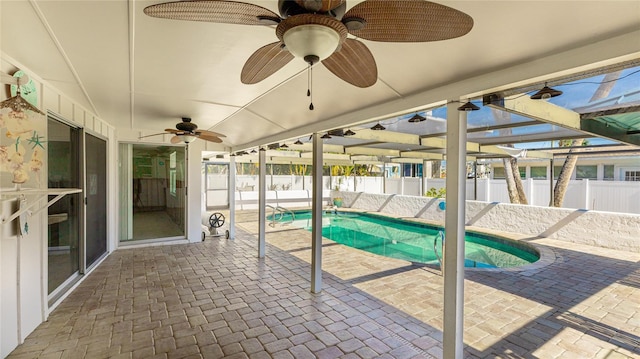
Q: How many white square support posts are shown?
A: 4